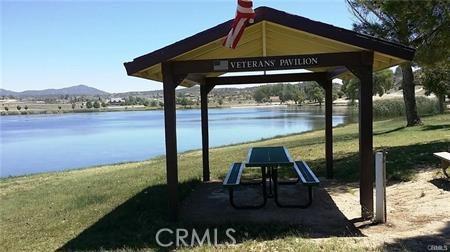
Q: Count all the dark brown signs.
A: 1